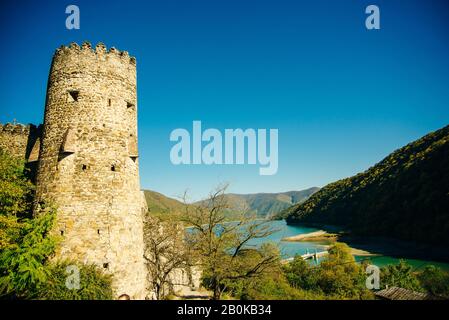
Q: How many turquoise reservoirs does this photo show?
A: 1